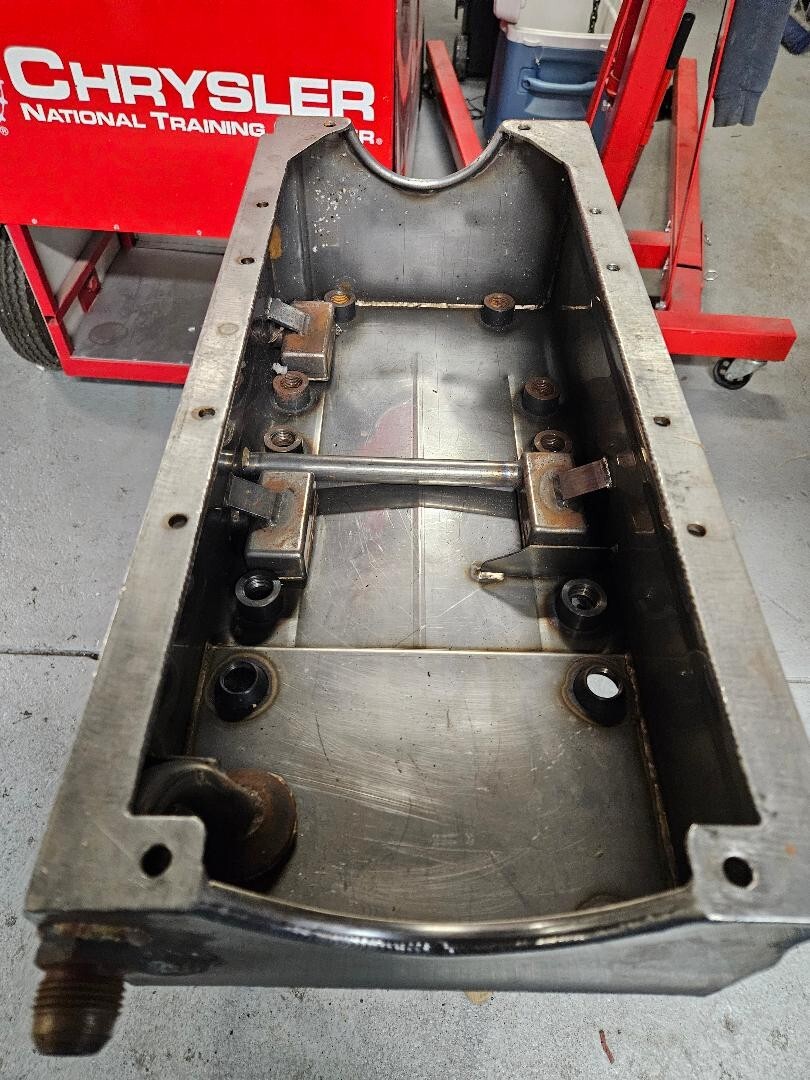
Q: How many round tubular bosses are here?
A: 10